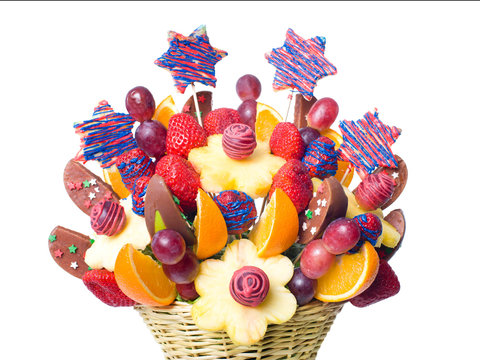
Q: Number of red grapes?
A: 12